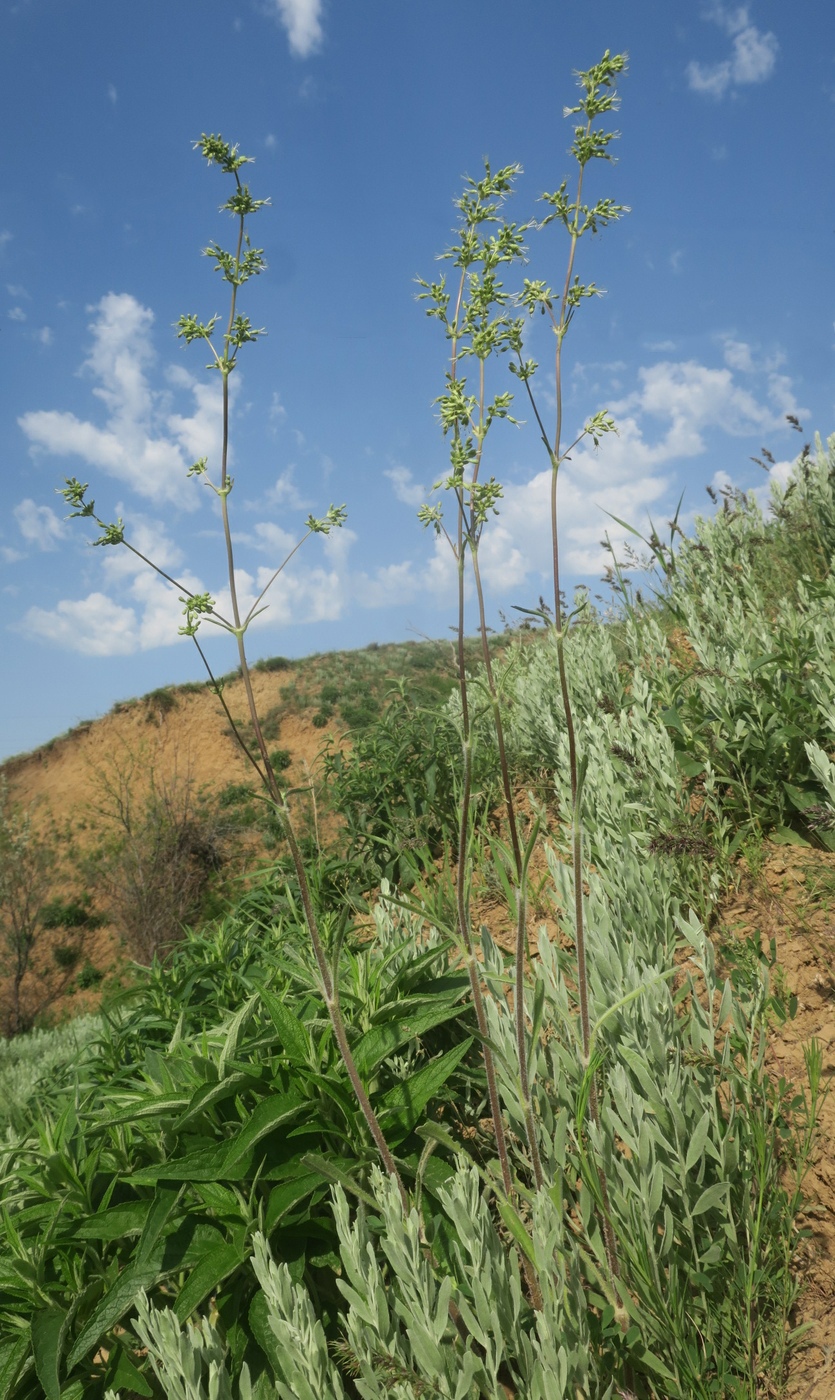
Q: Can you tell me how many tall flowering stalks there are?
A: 4